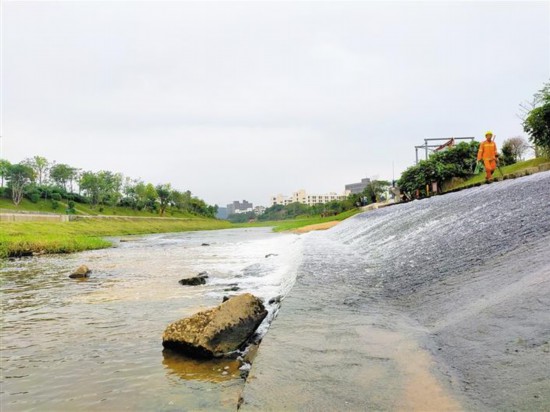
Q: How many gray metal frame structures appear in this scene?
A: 1